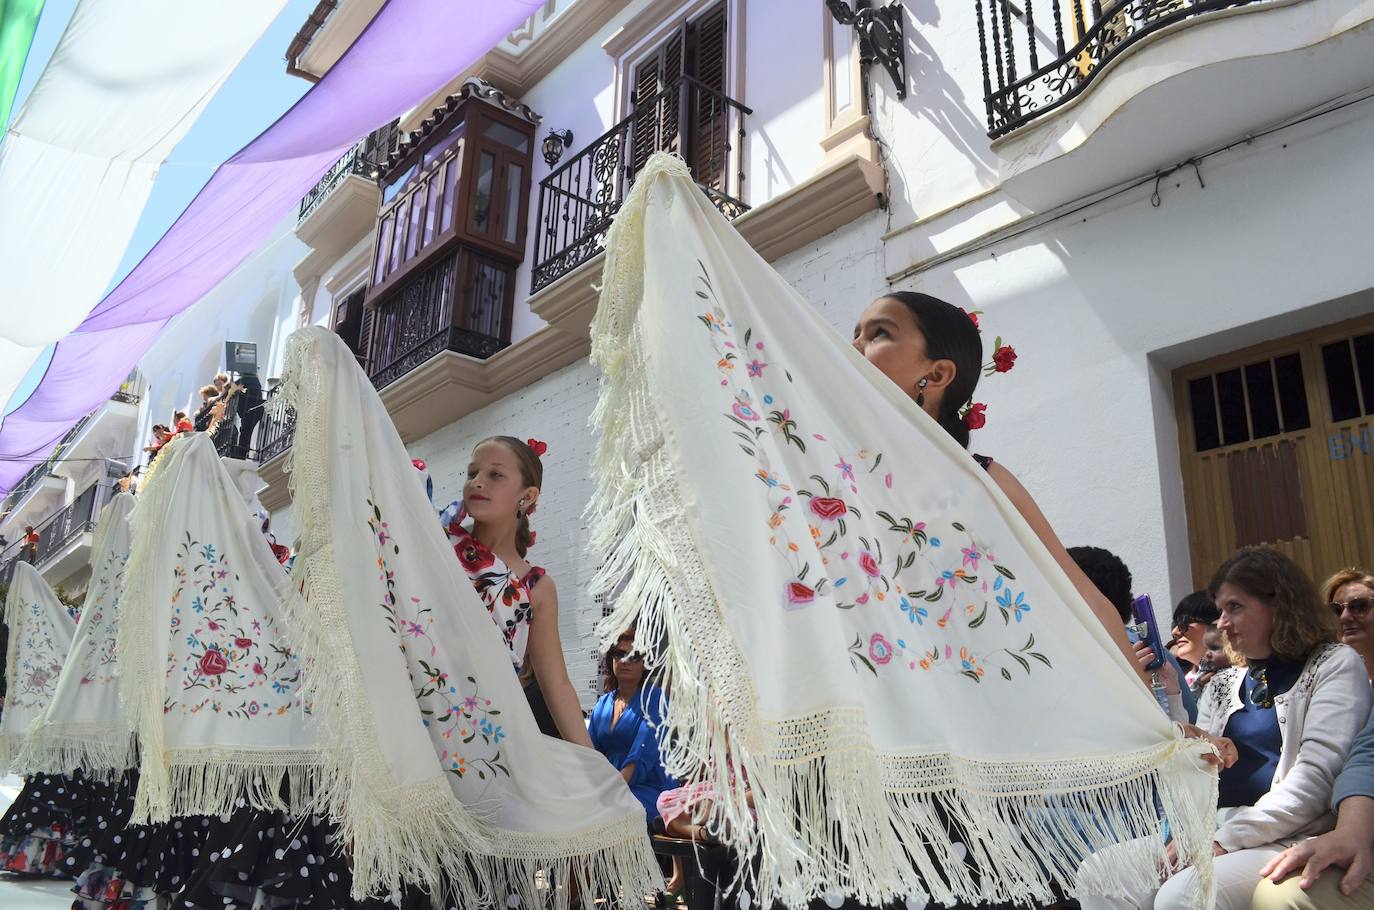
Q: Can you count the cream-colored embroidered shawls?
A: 5